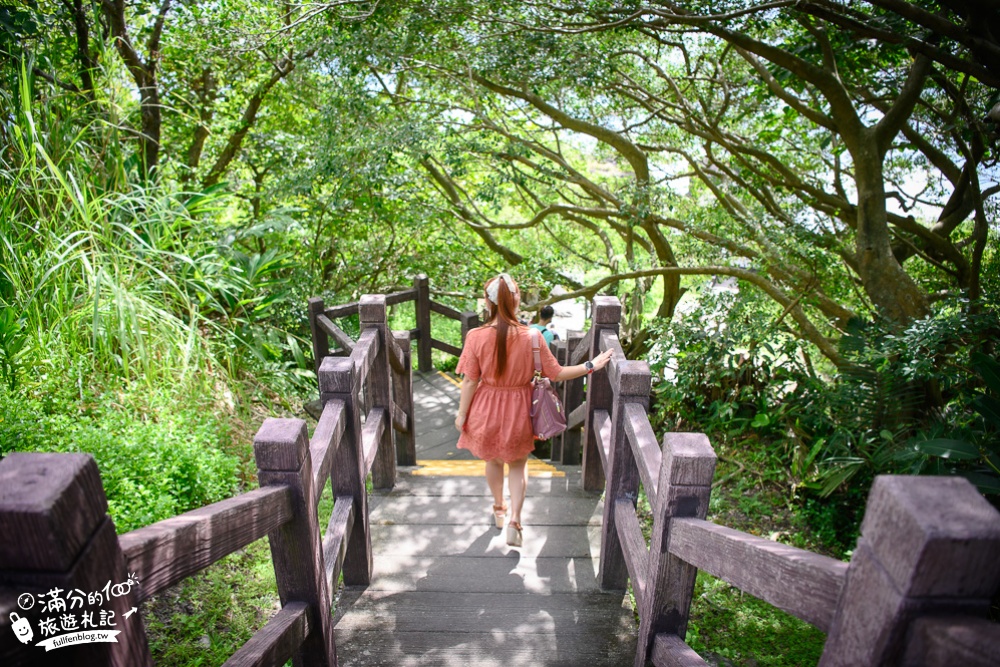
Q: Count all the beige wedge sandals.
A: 2